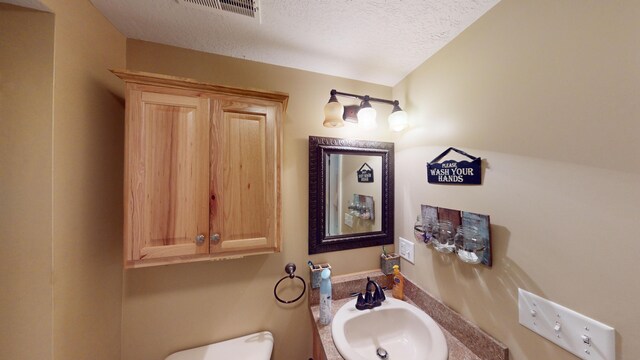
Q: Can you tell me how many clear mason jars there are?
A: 3